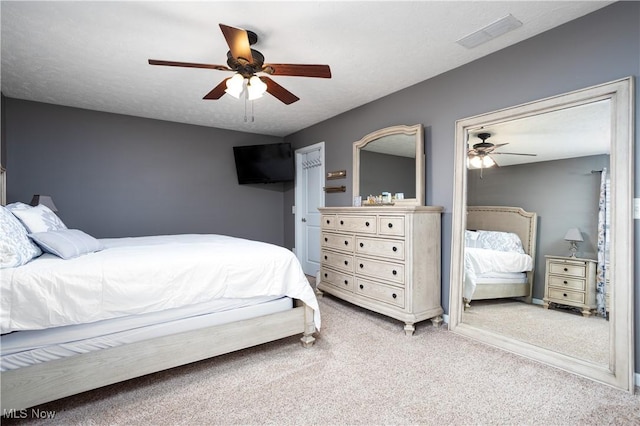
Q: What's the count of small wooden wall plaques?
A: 2